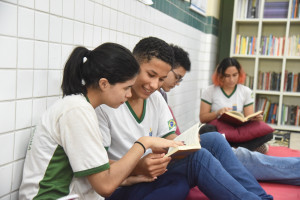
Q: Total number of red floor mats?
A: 1